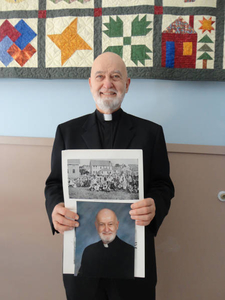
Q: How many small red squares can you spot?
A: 3